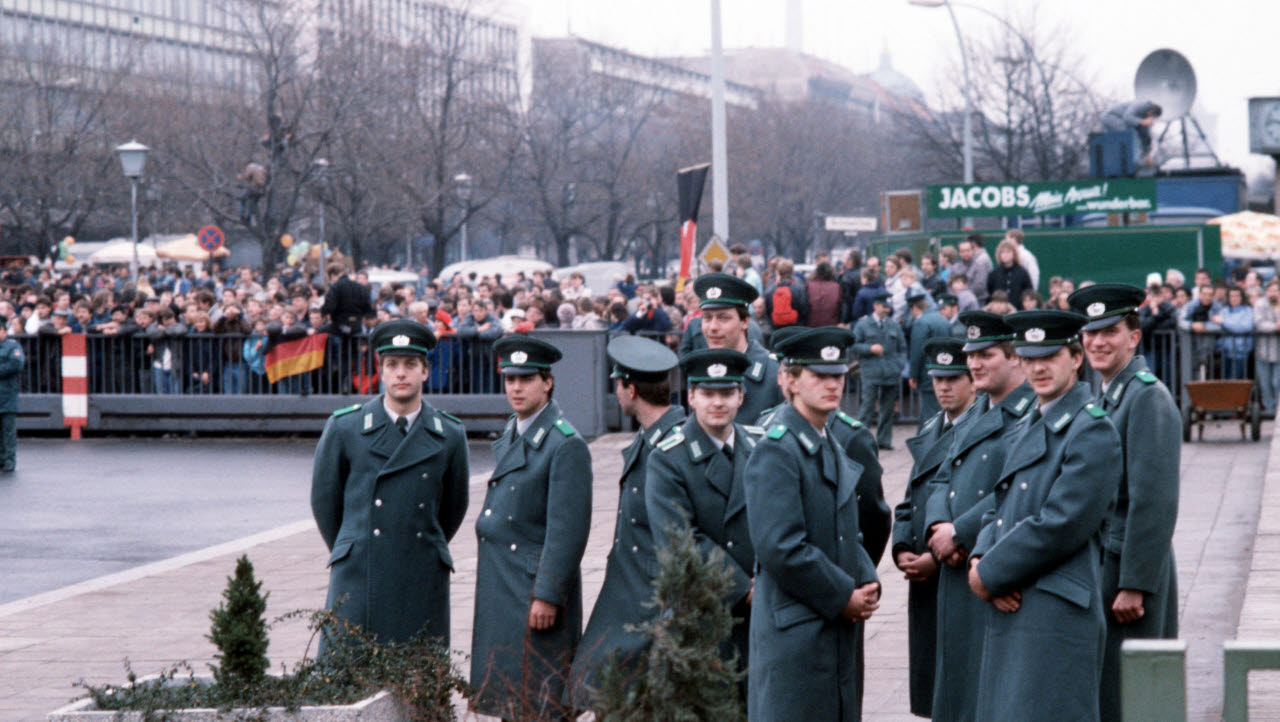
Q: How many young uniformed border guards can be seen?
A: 11